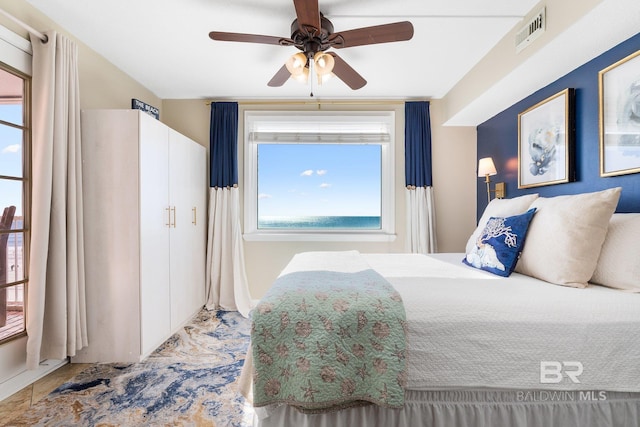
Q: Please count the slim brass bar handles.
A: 3